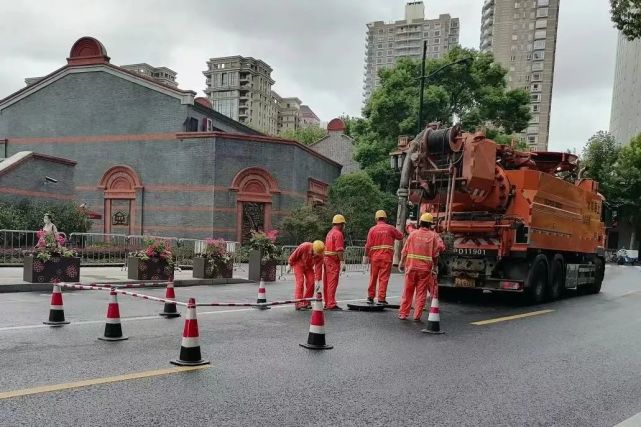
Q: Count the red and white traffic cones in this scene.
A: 7